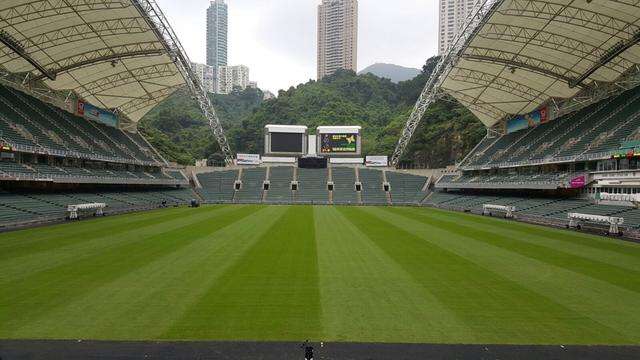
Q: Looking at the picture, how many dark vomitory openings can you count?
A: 6